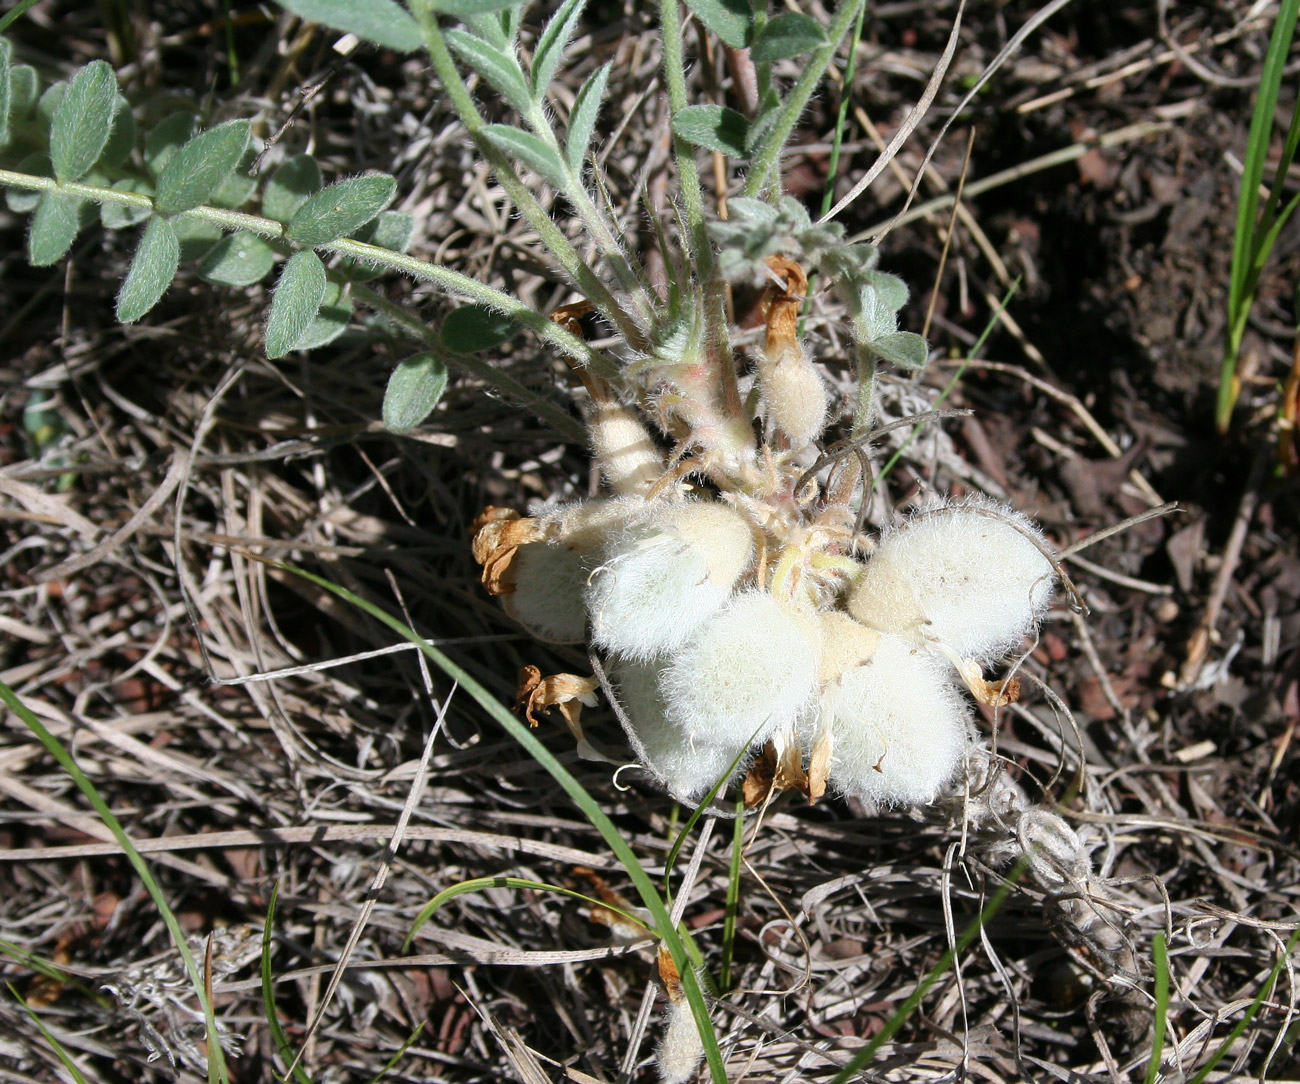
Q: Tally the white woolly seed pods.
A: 6